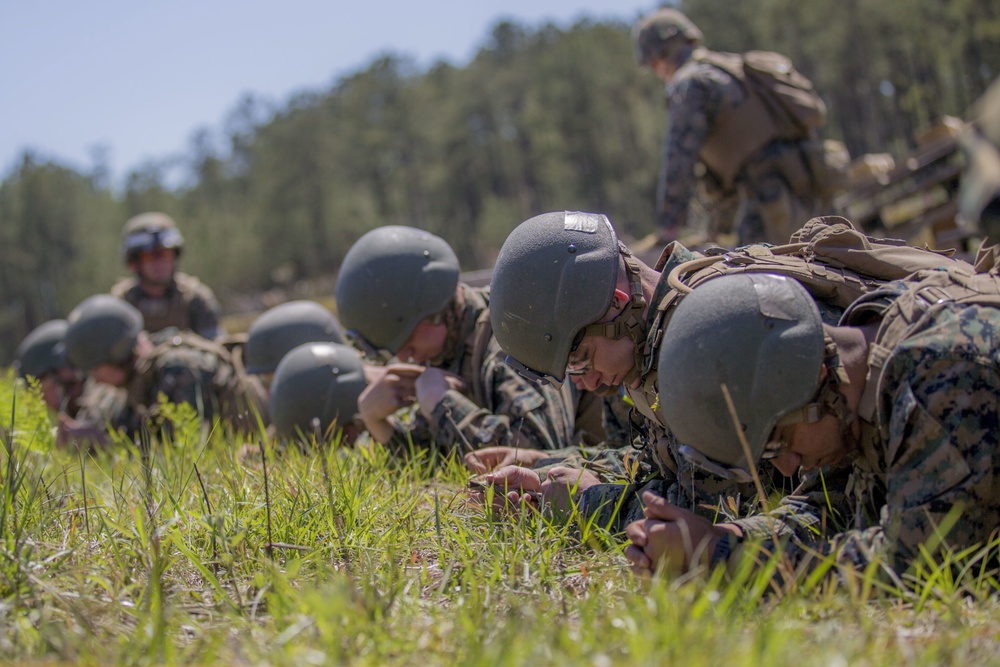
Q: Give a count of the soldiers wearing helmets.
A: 9